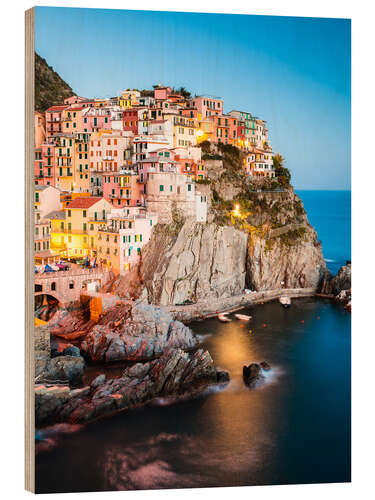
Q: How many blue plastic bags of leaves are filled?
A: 0